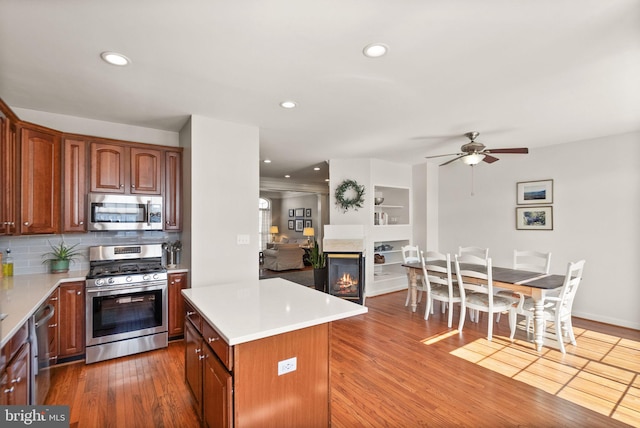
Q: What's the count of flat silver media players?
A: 0